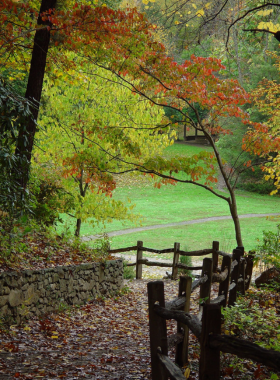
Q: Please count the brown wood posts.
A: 11